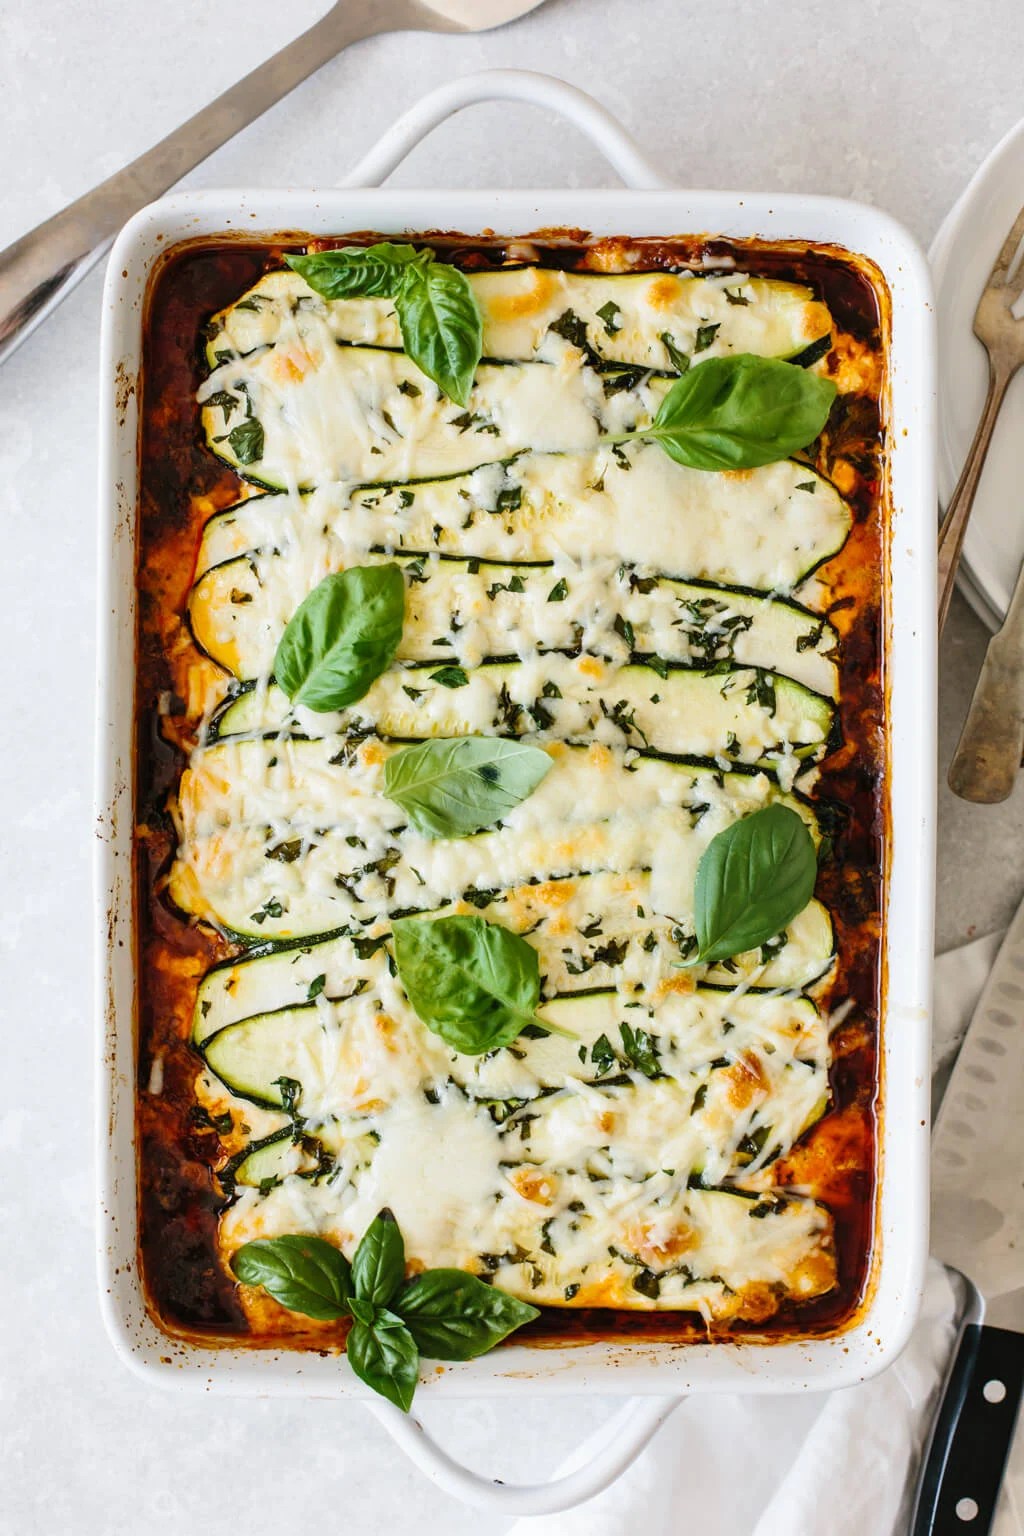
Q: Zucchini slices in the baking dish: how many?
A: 11